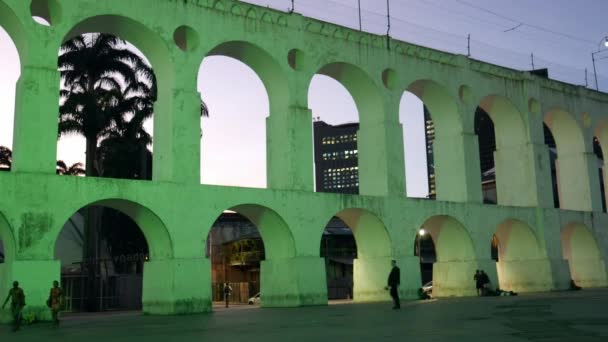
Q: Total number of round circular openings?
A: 7